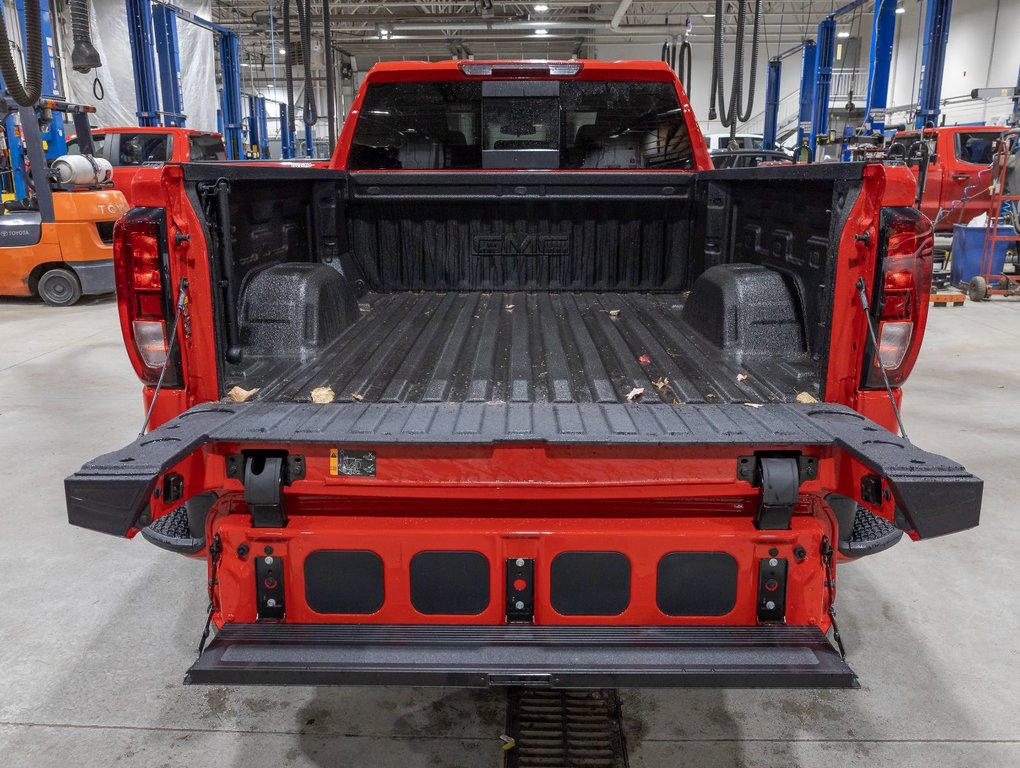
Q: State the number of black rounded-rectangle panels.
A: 4